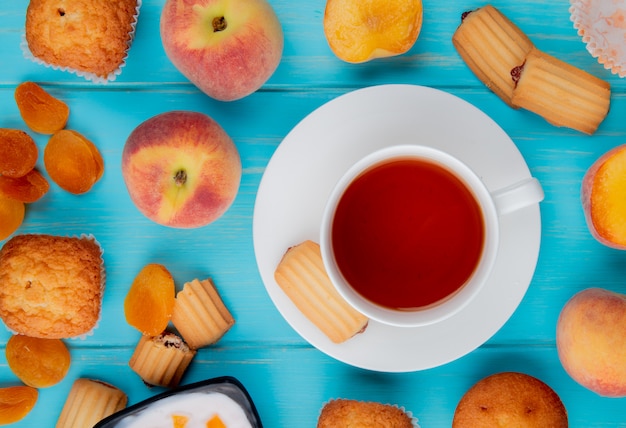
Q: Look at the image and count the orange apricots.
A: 8